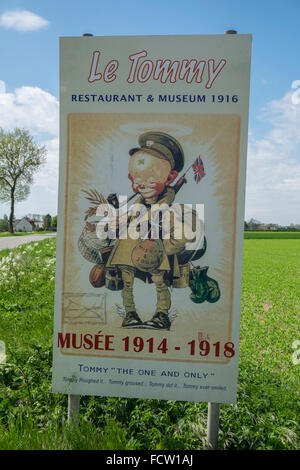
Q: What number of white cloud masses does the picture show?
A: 3